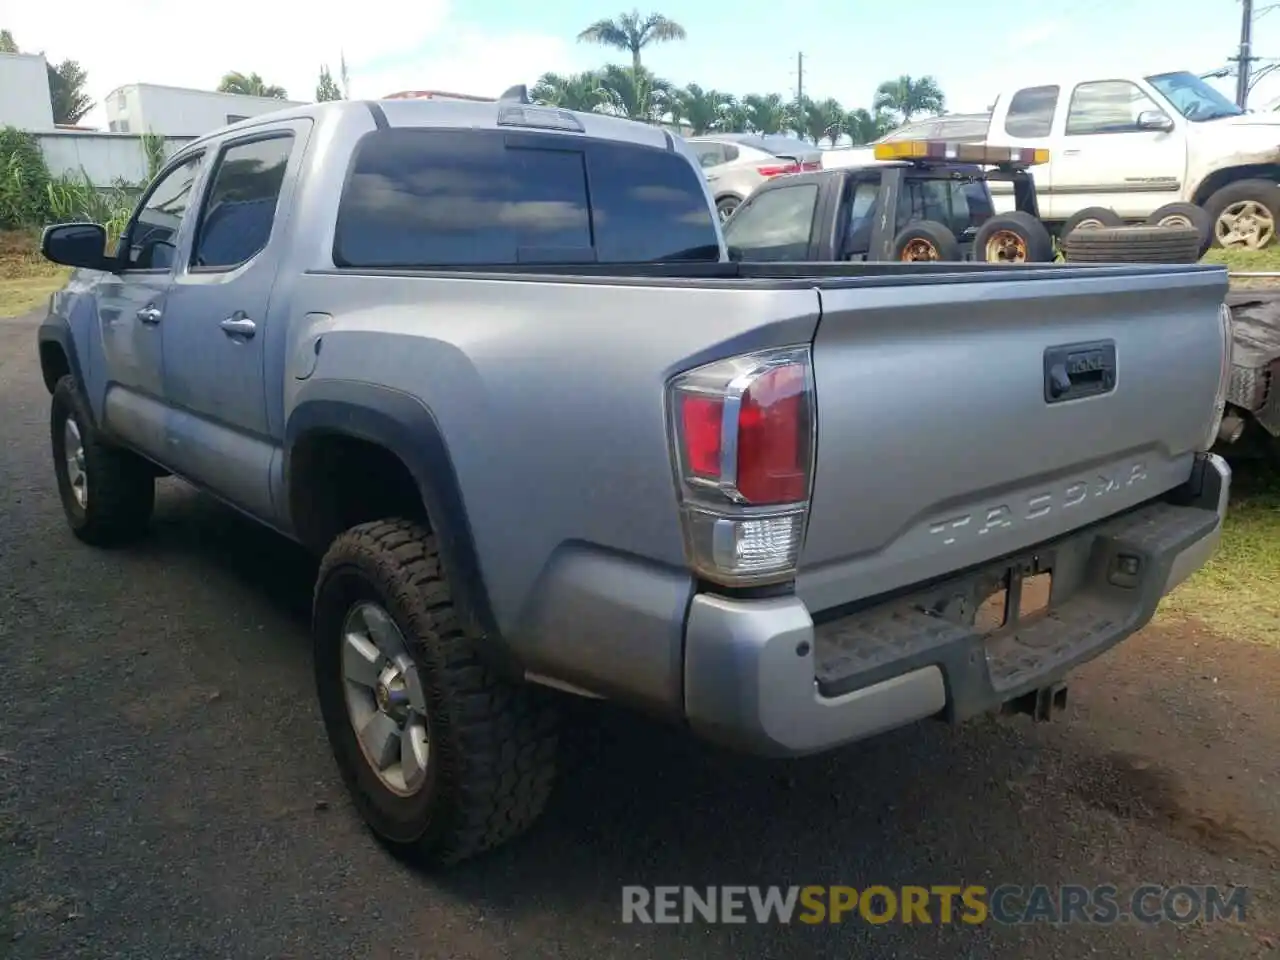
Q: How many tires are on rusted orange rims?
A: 2